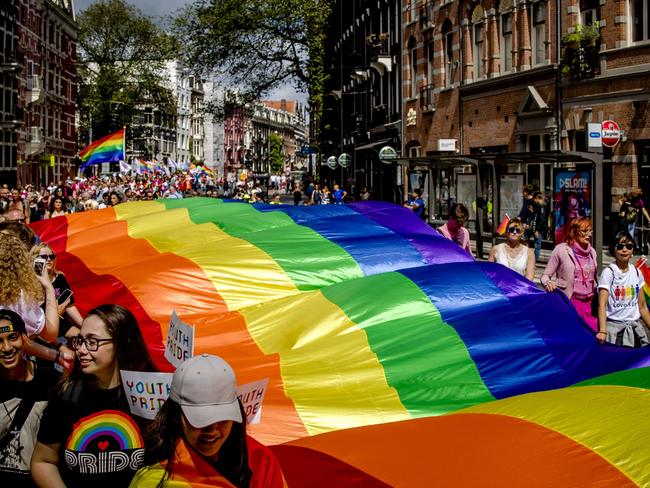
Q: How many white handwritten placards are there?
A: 3